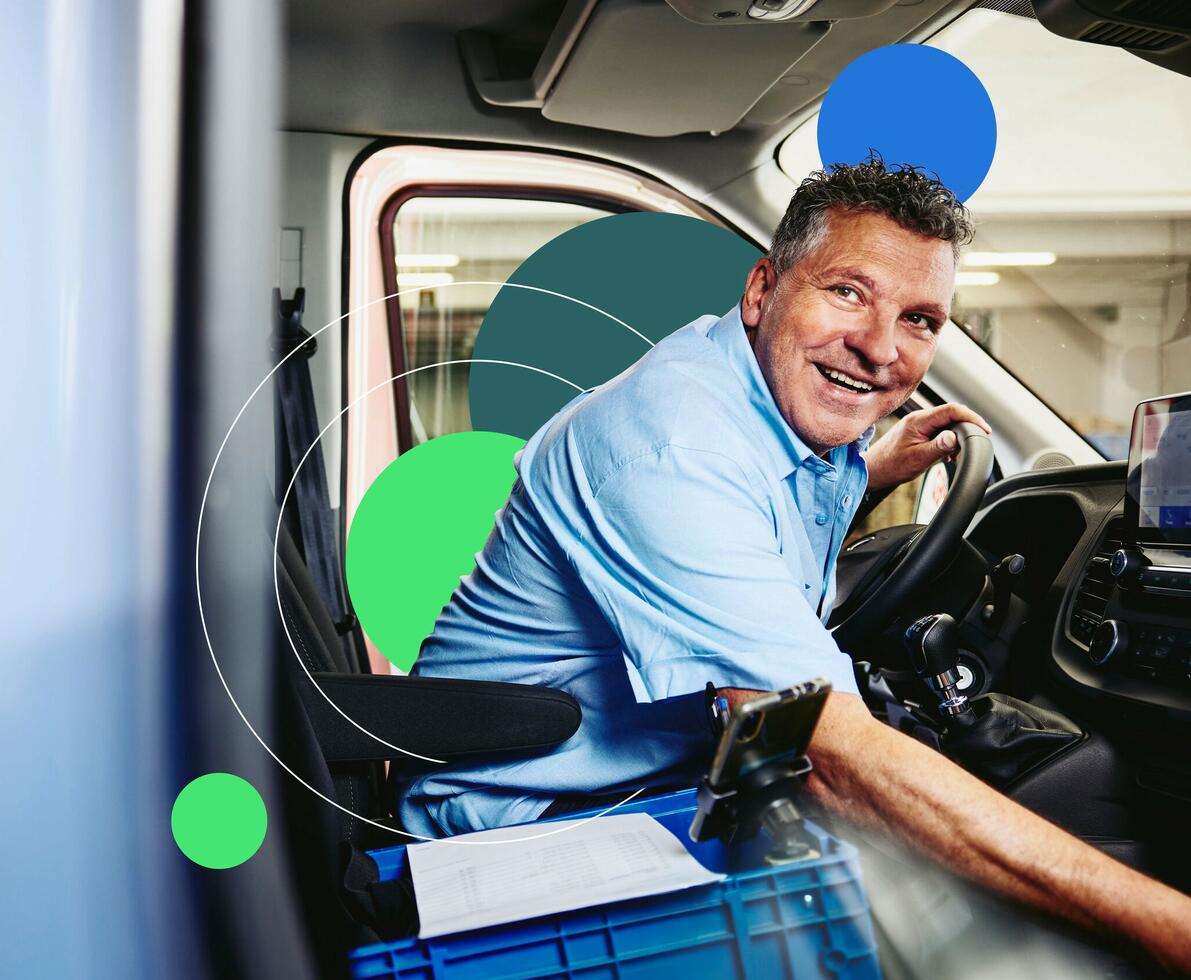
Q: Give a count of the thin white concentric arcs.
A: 2